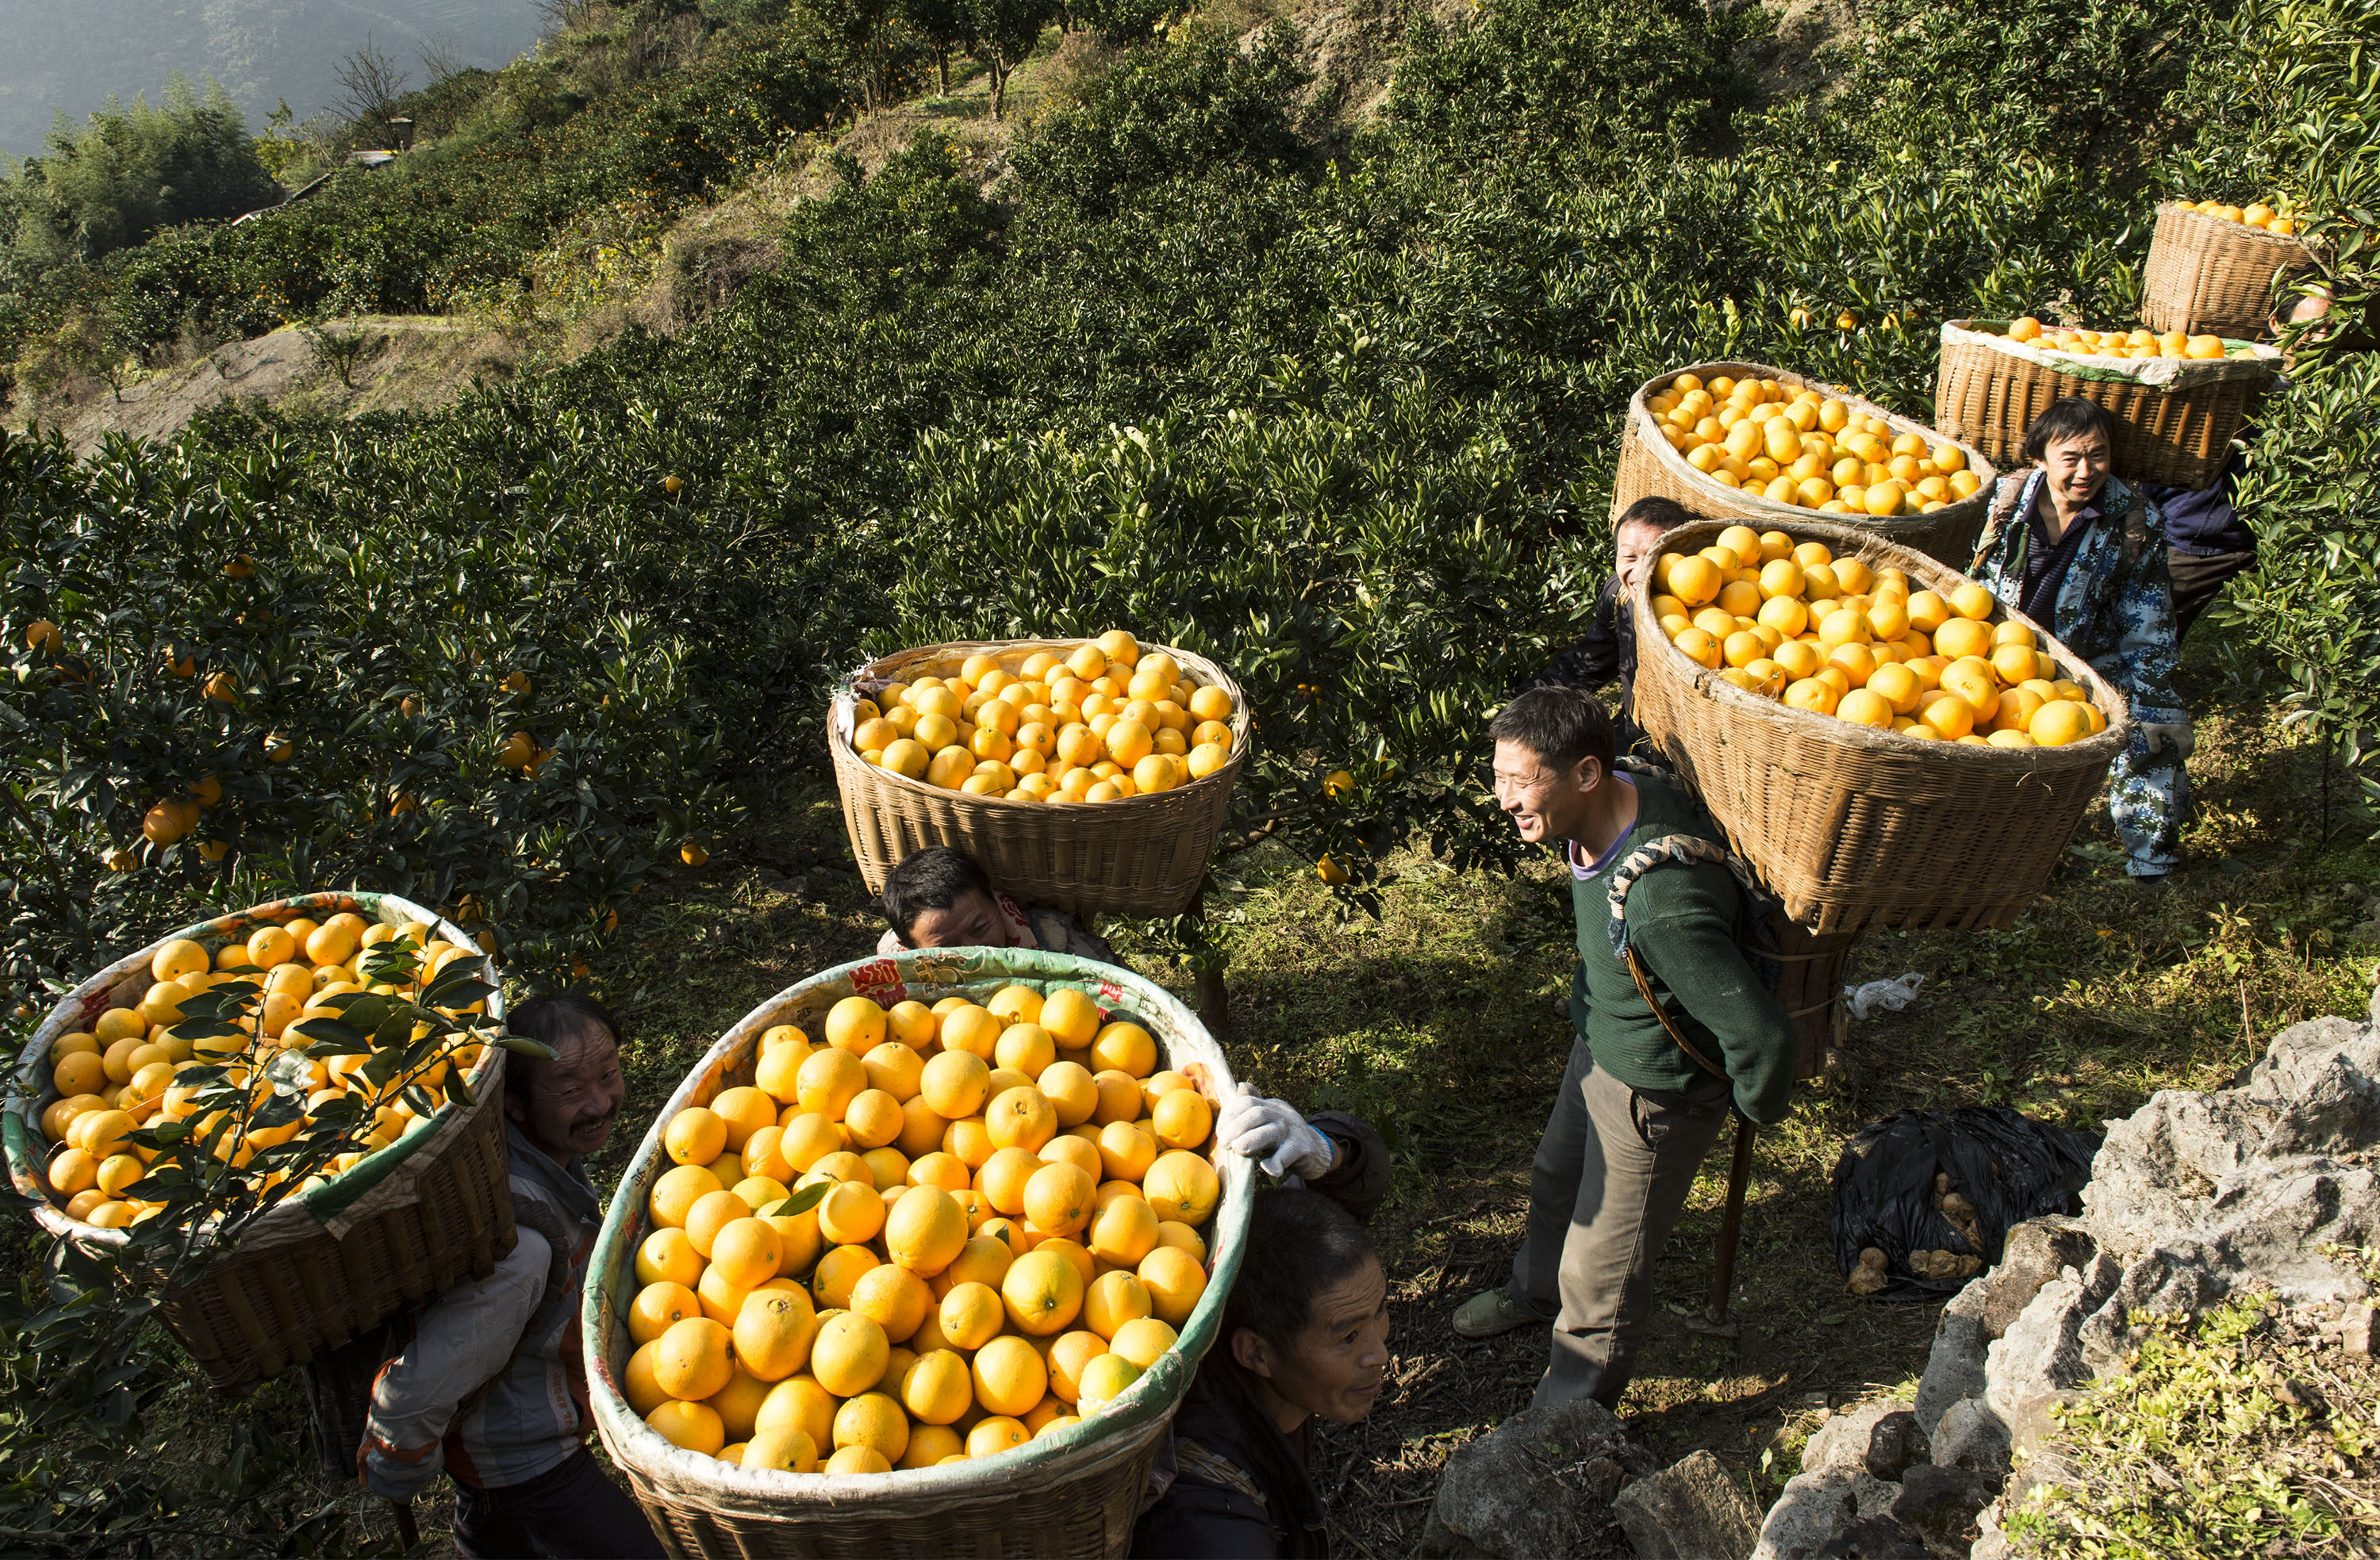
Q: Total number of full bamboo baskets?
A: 7